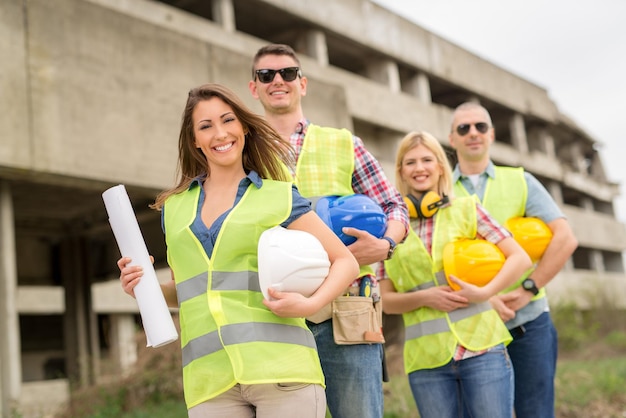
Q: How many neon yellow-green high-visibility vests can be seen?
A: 4